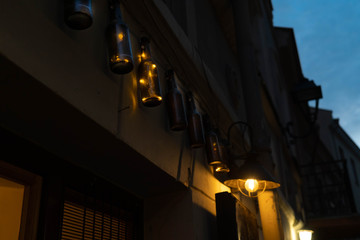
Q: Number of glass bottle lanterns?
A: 7